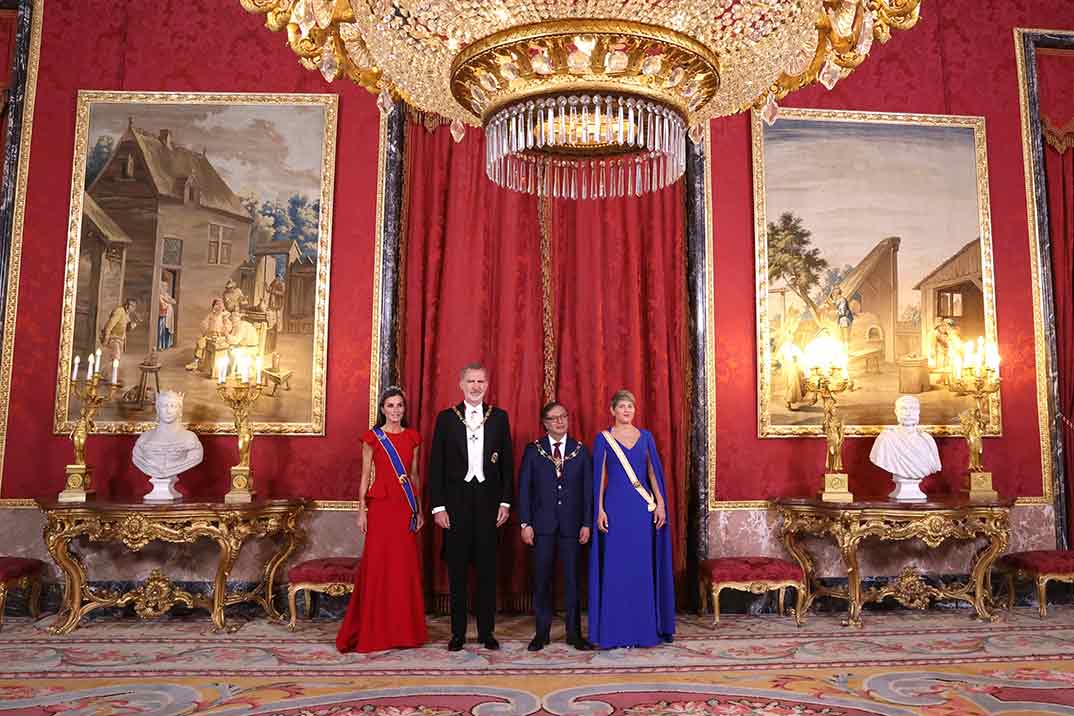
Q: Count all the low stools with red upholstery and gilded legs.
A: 4